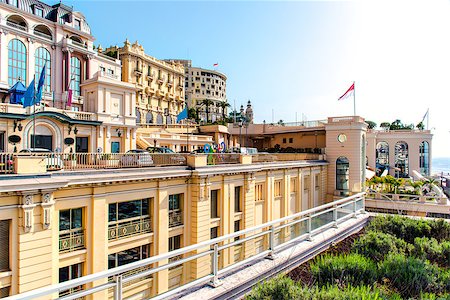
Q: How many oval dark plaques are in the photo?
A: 2